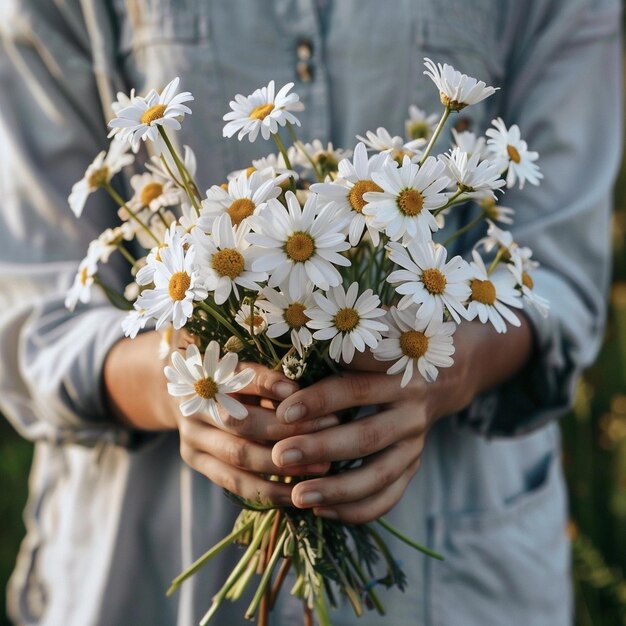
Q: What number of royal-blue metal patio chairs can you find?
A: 0